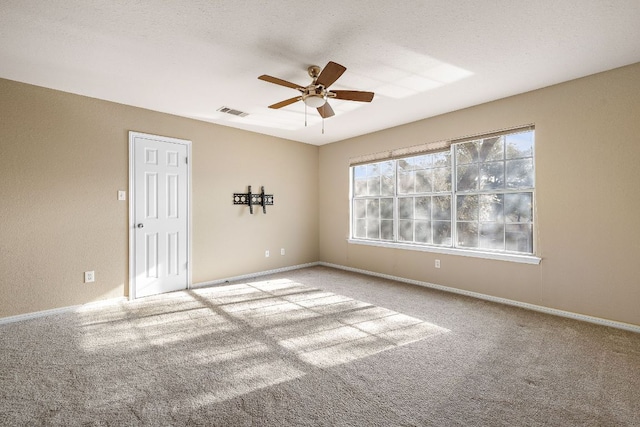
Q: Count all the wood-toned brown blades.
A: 5